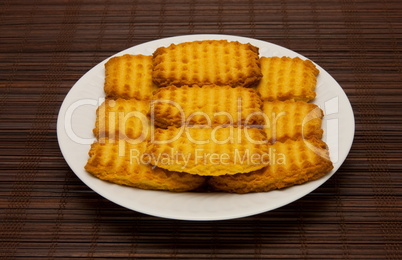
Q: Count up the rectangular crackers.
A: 9